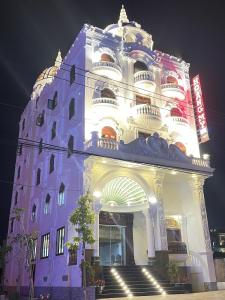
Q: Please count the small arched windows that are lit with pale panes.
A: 3